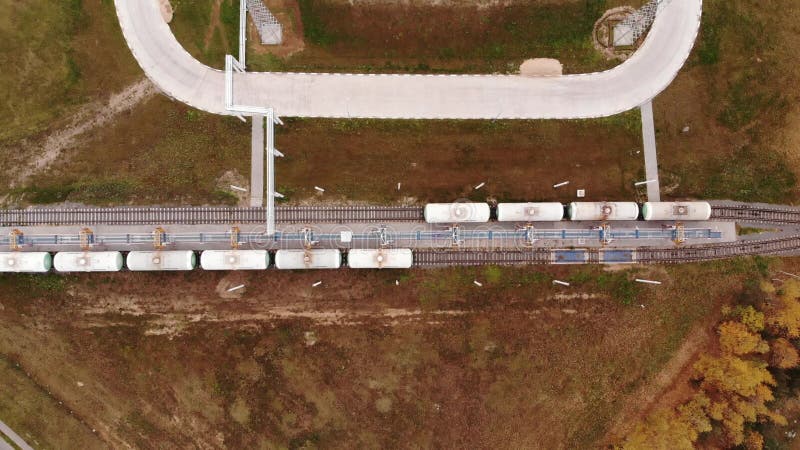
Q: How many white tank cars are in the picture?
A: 10